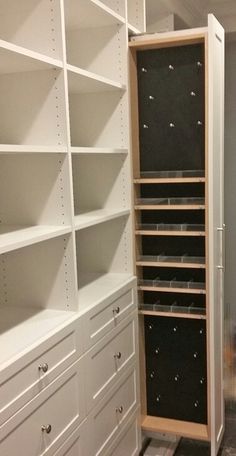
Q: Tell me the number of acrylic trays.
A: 6